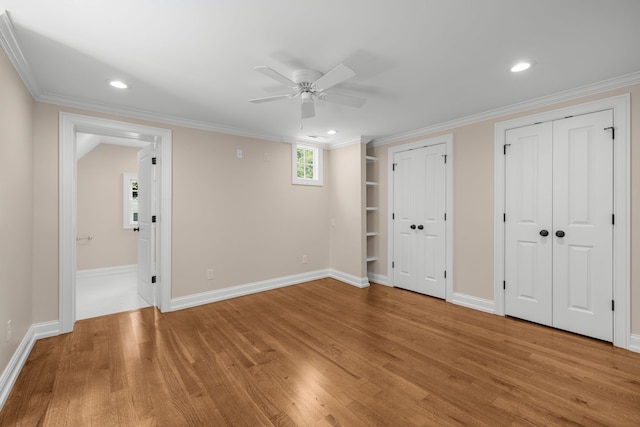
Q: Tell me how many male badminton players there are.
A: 0